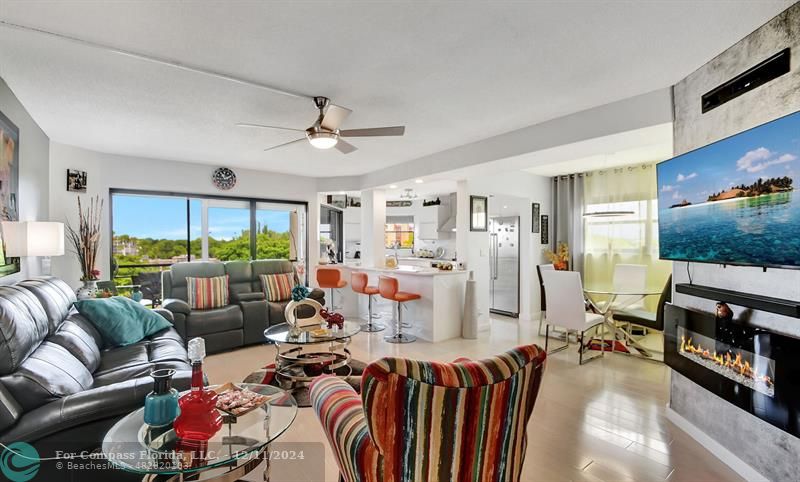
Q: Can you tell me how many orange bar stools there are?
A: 3